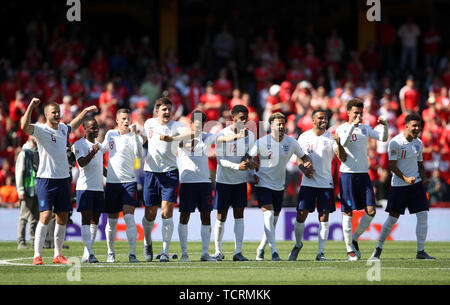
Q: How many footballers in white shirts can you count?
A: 10